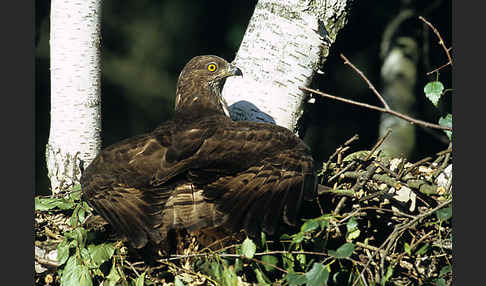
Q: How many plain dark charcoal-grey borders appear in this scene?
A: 2